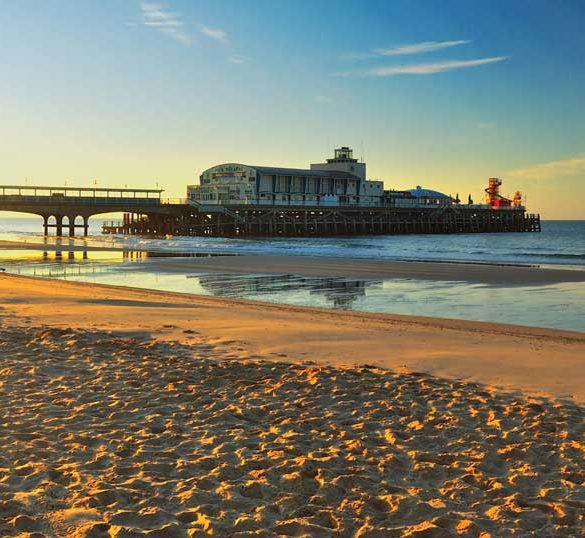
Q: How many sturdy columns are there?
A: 4